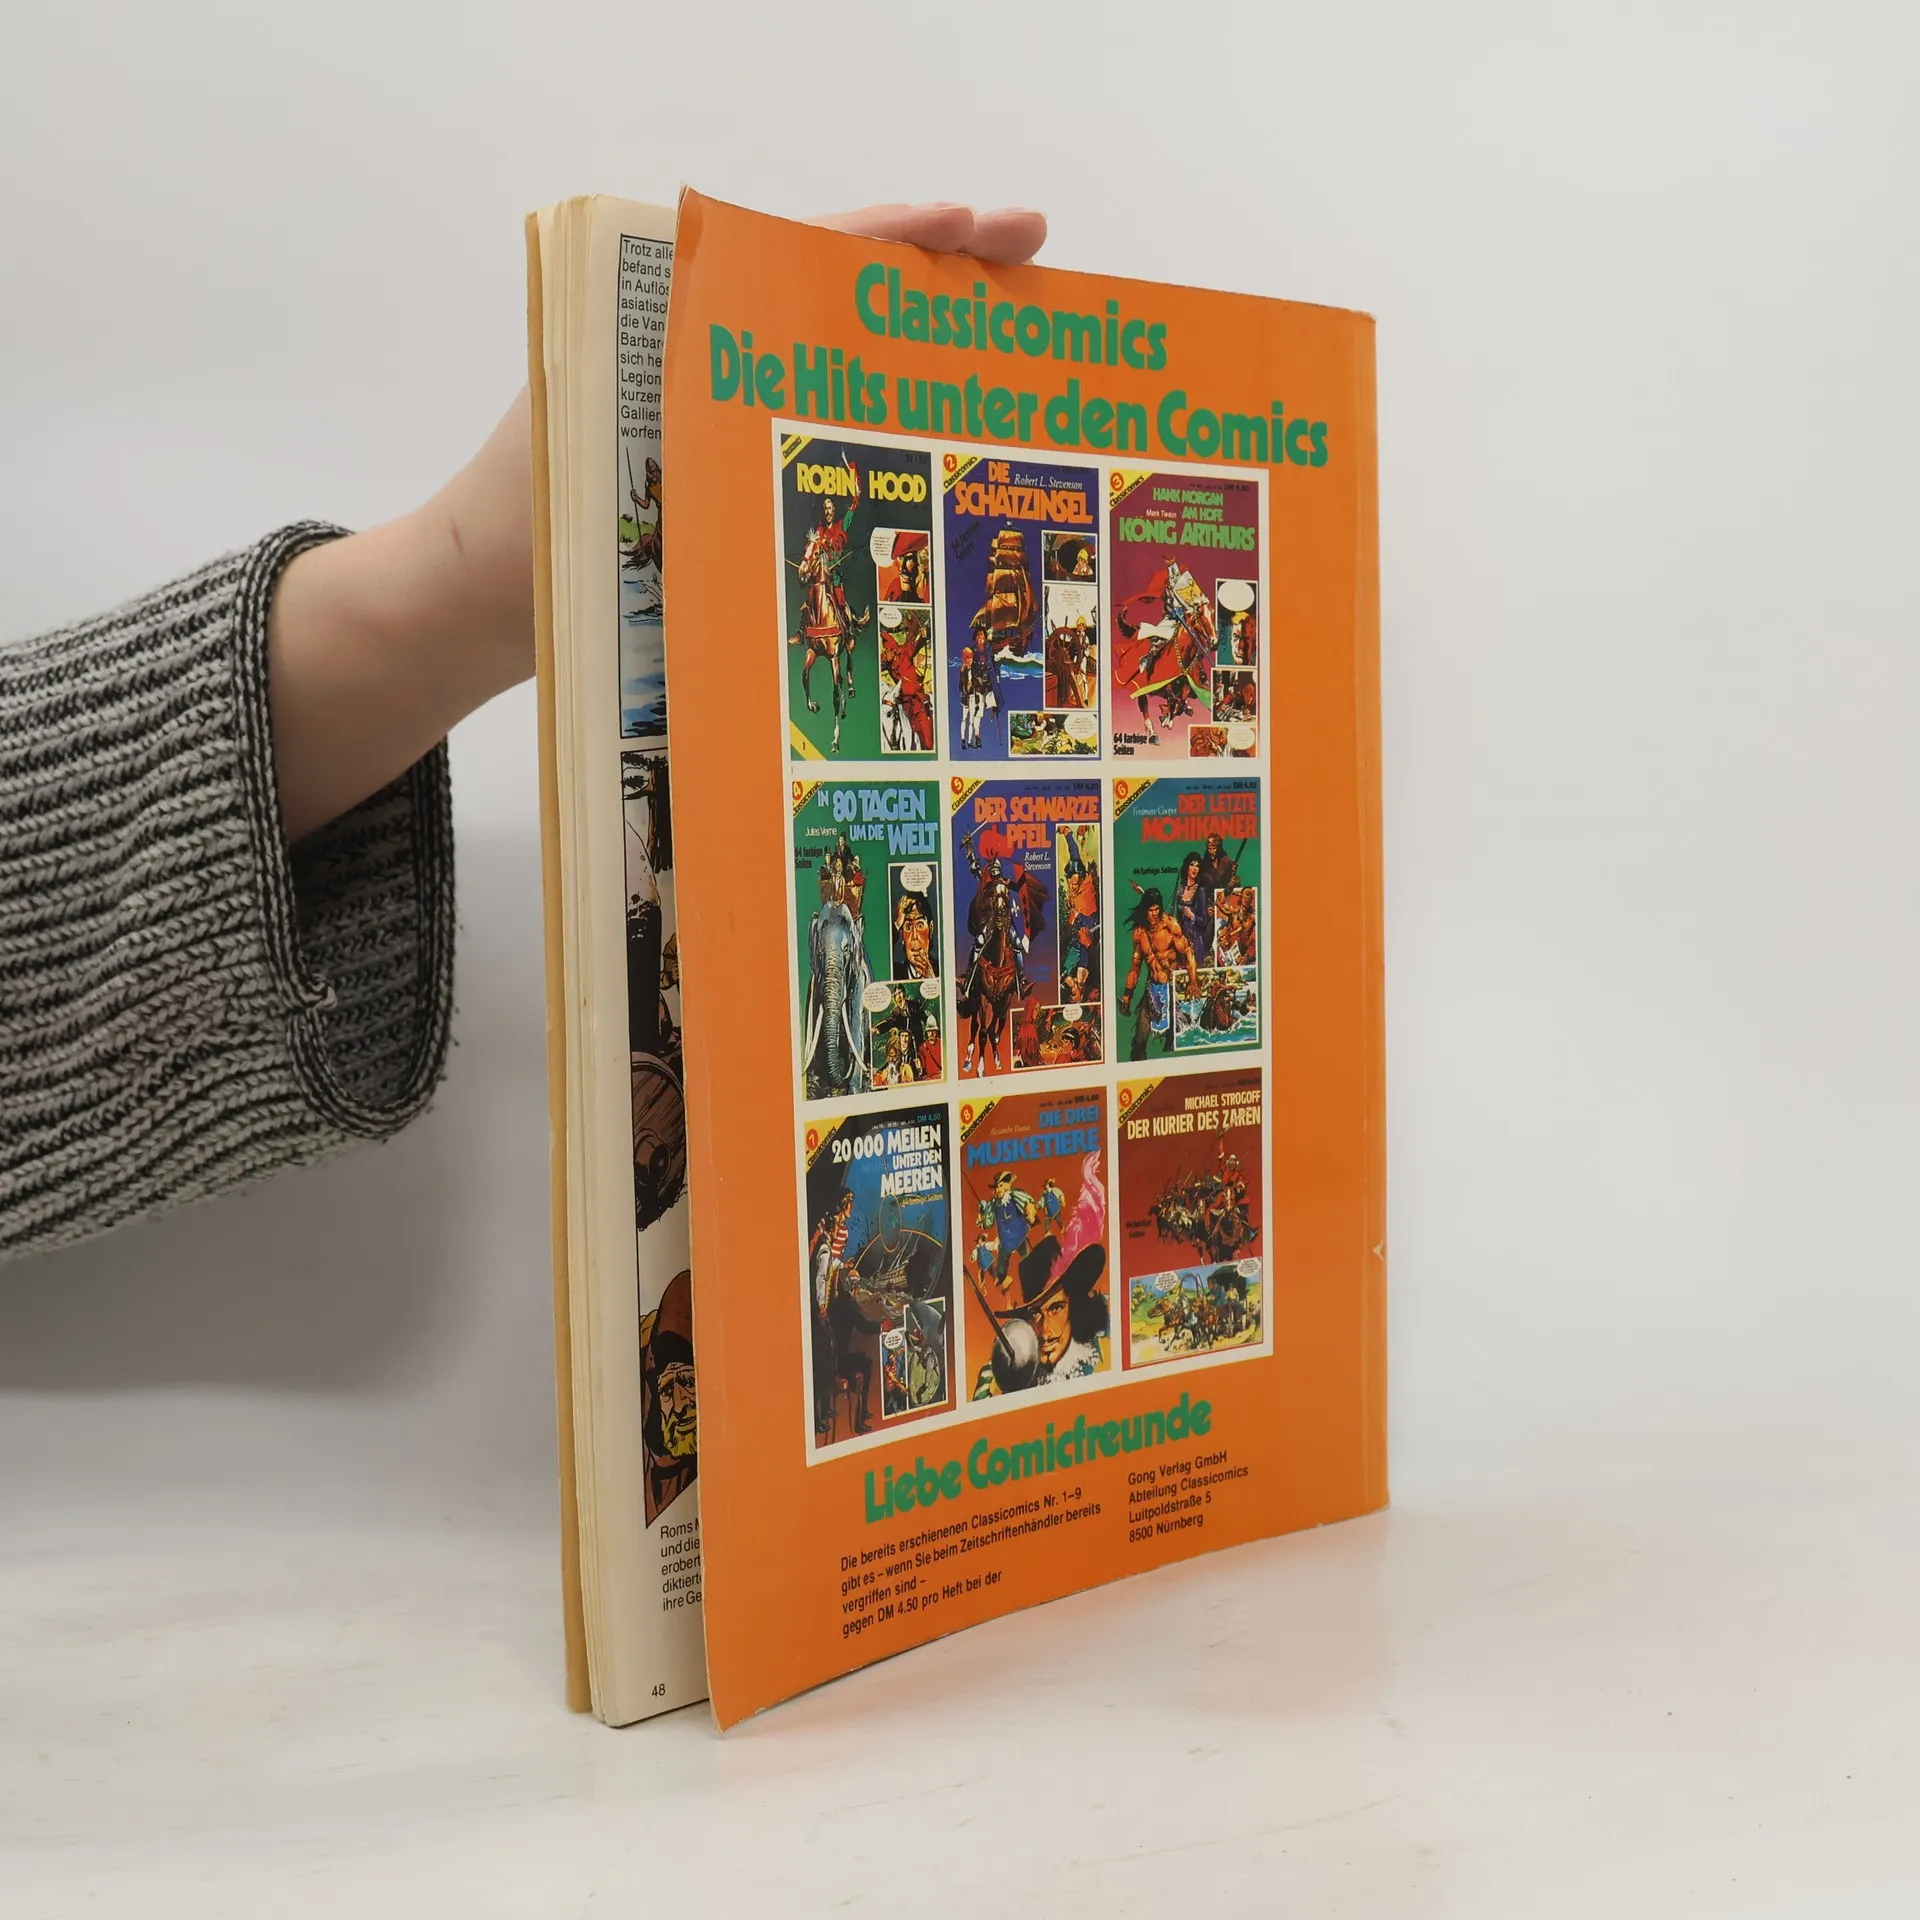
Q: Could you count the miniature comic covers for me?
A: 9